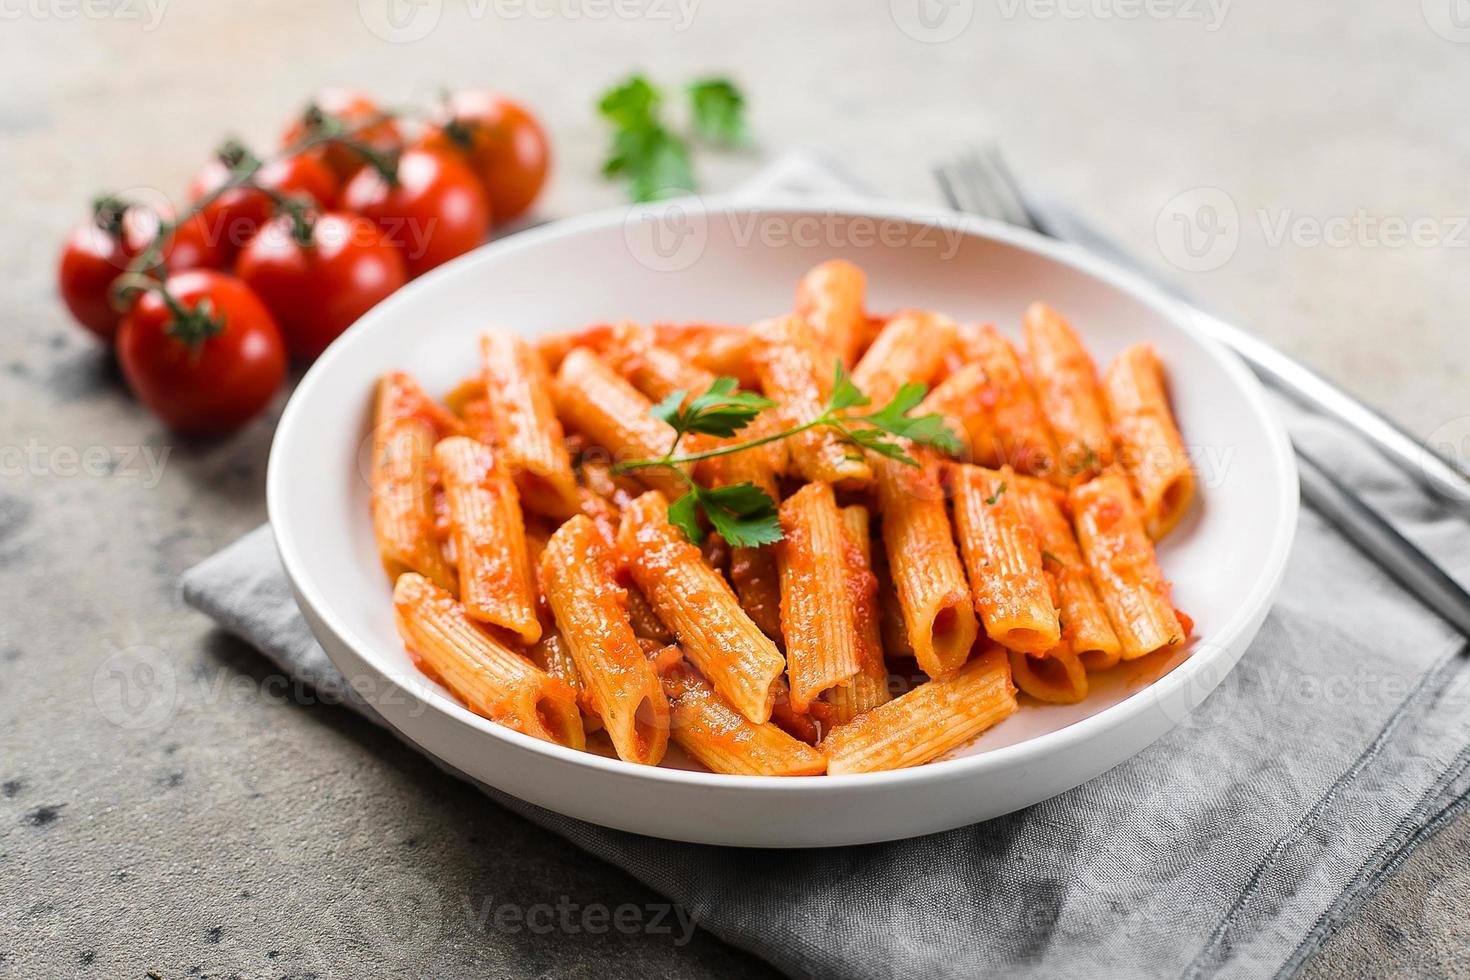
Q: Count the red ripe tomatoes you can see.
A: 7